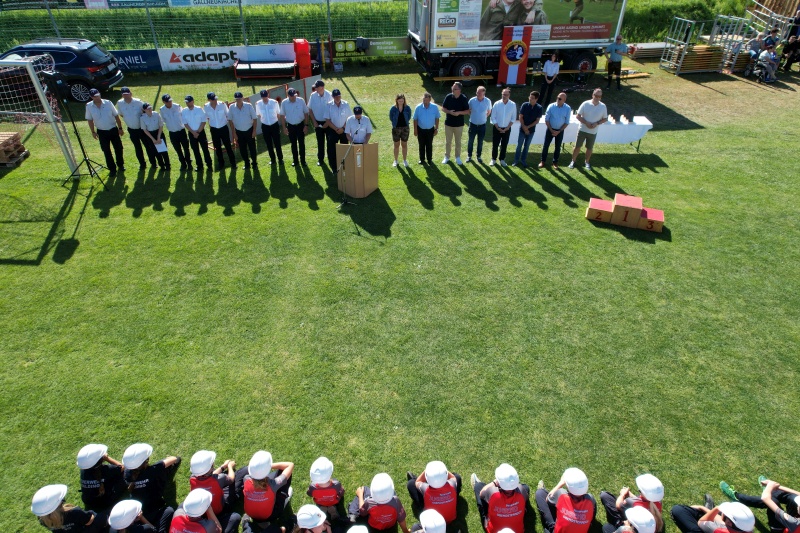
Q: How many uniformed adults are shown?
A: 12